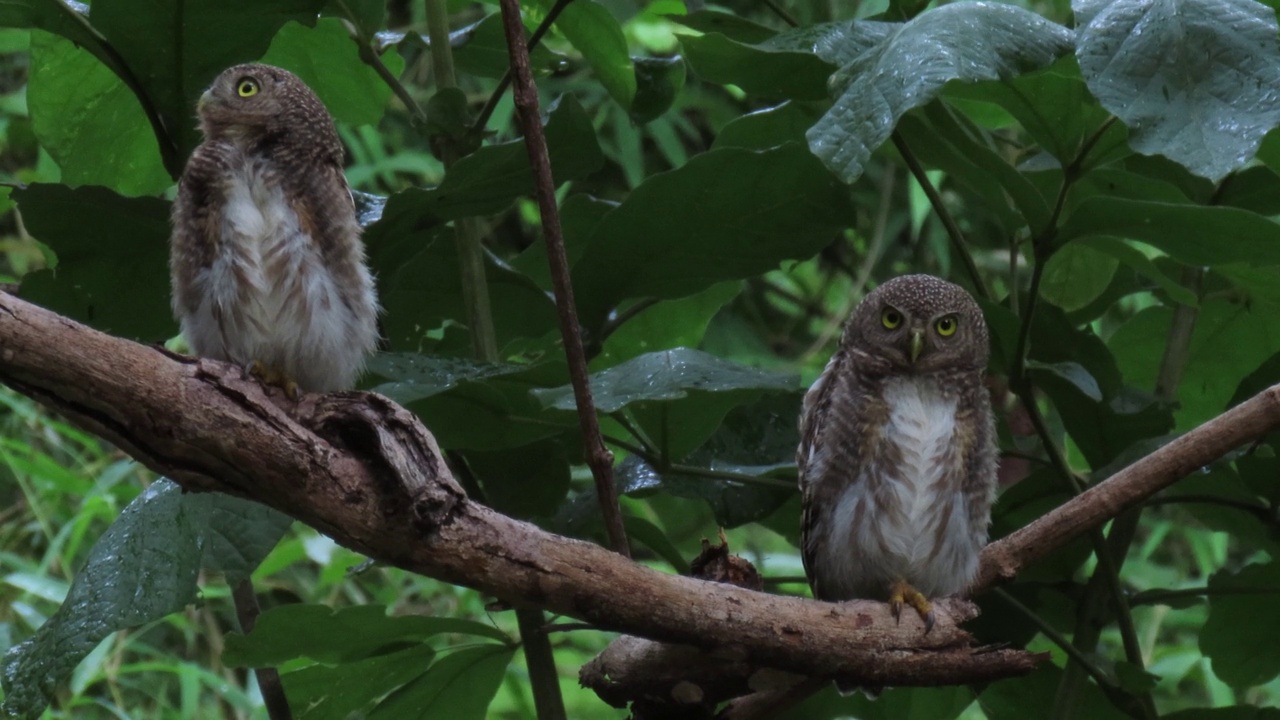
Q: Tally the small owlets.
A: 2